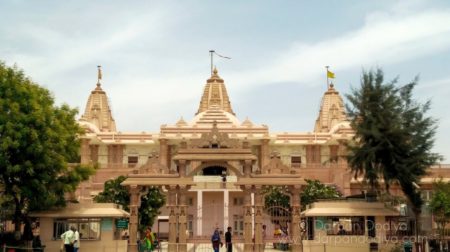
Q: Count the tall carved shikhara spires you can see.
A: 3